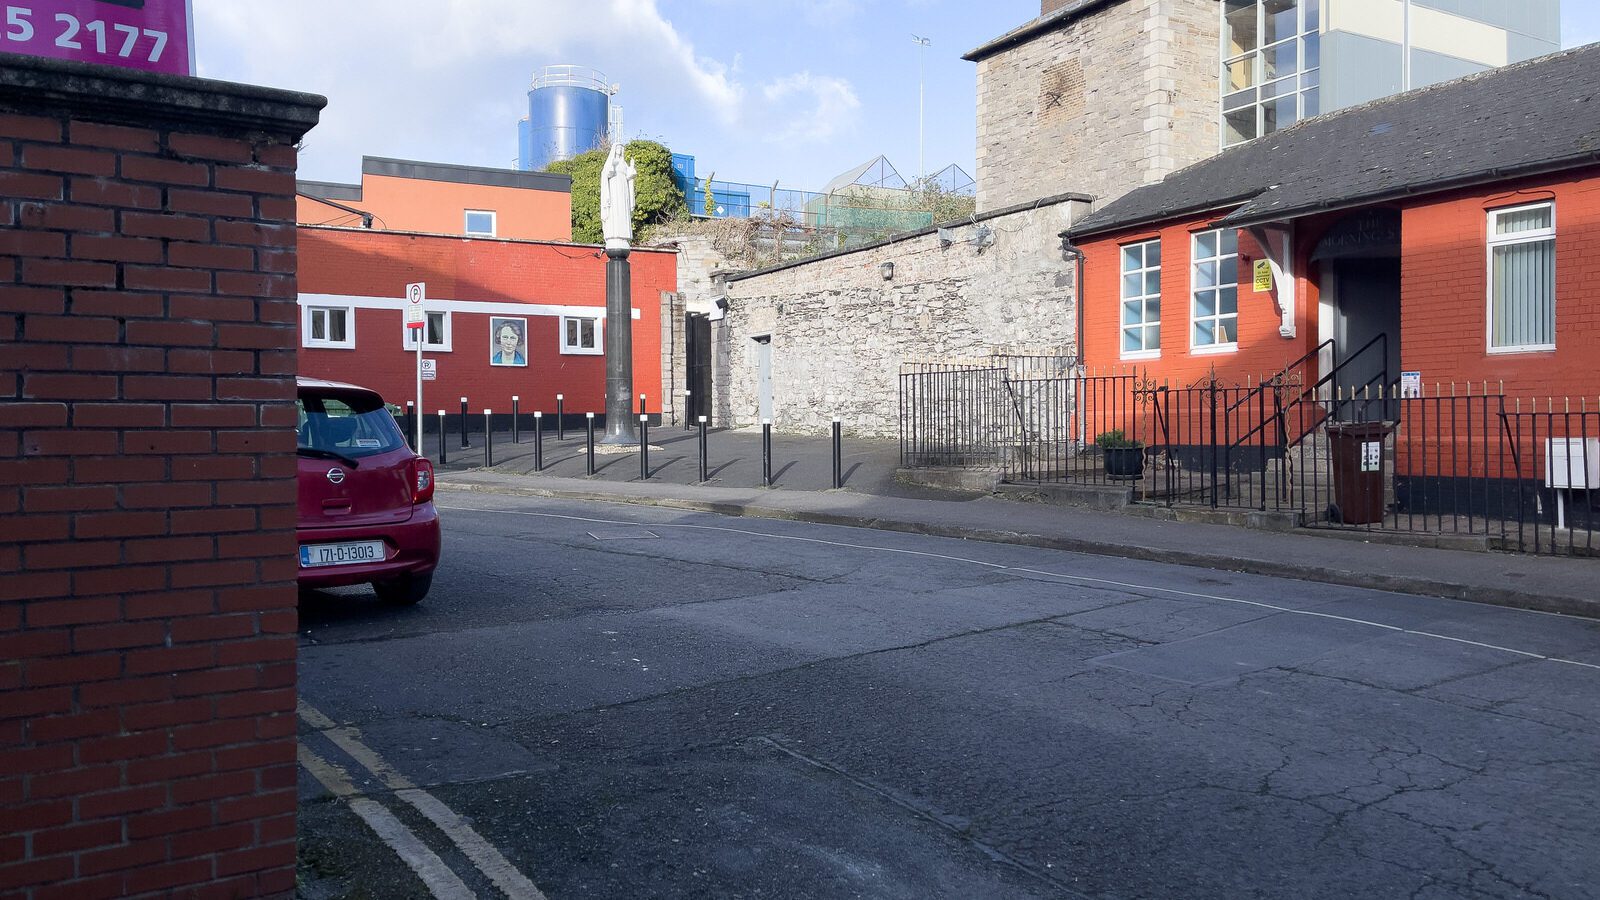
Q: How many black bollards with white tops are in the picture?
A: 14